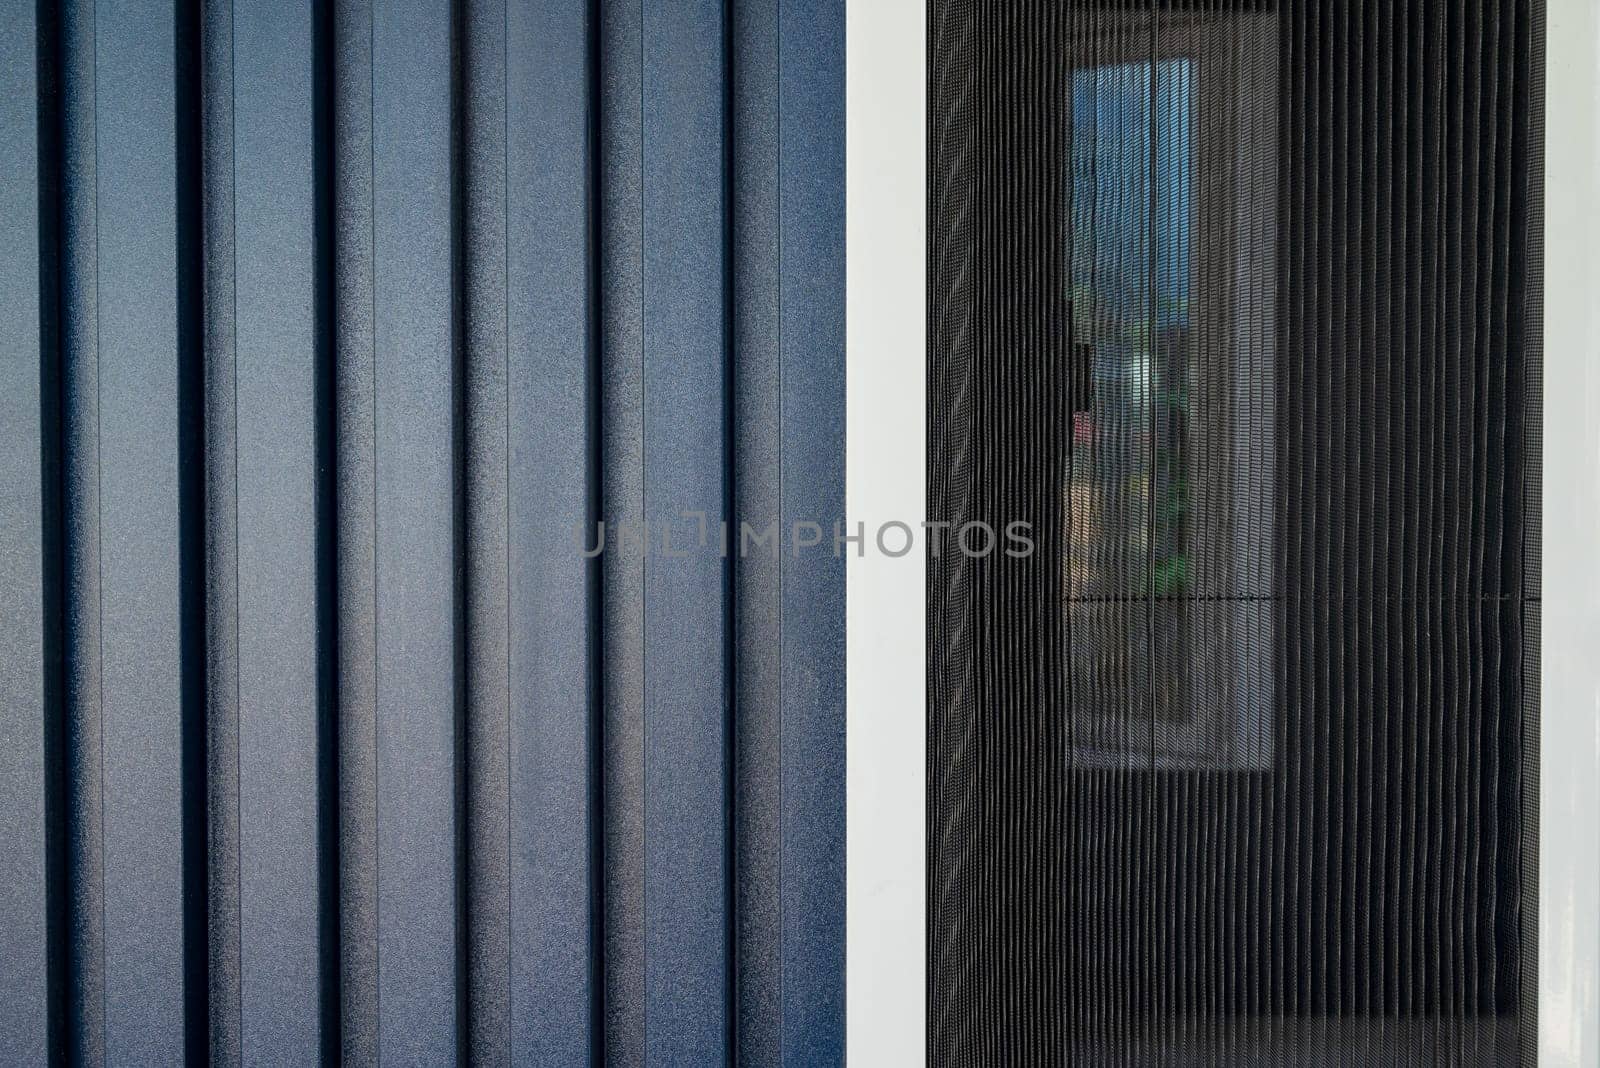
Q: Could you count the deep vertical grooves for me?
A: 6